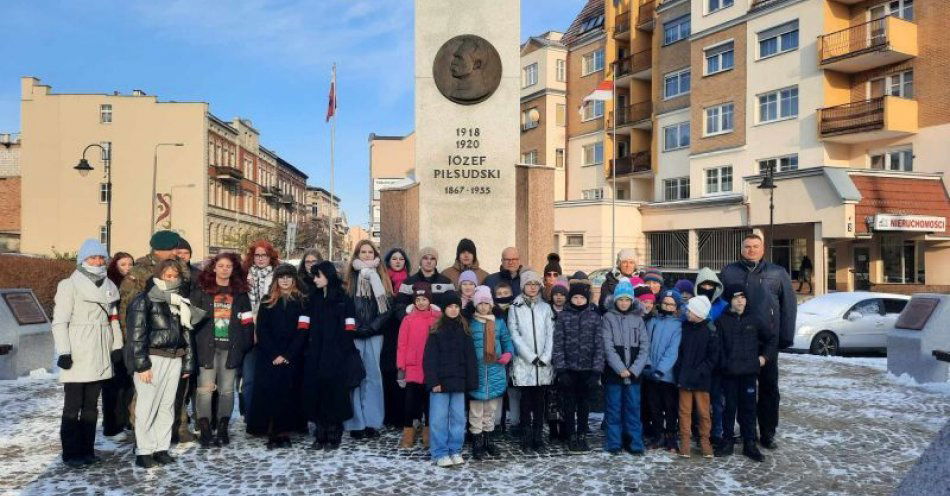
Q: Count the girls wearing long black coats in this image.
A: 2